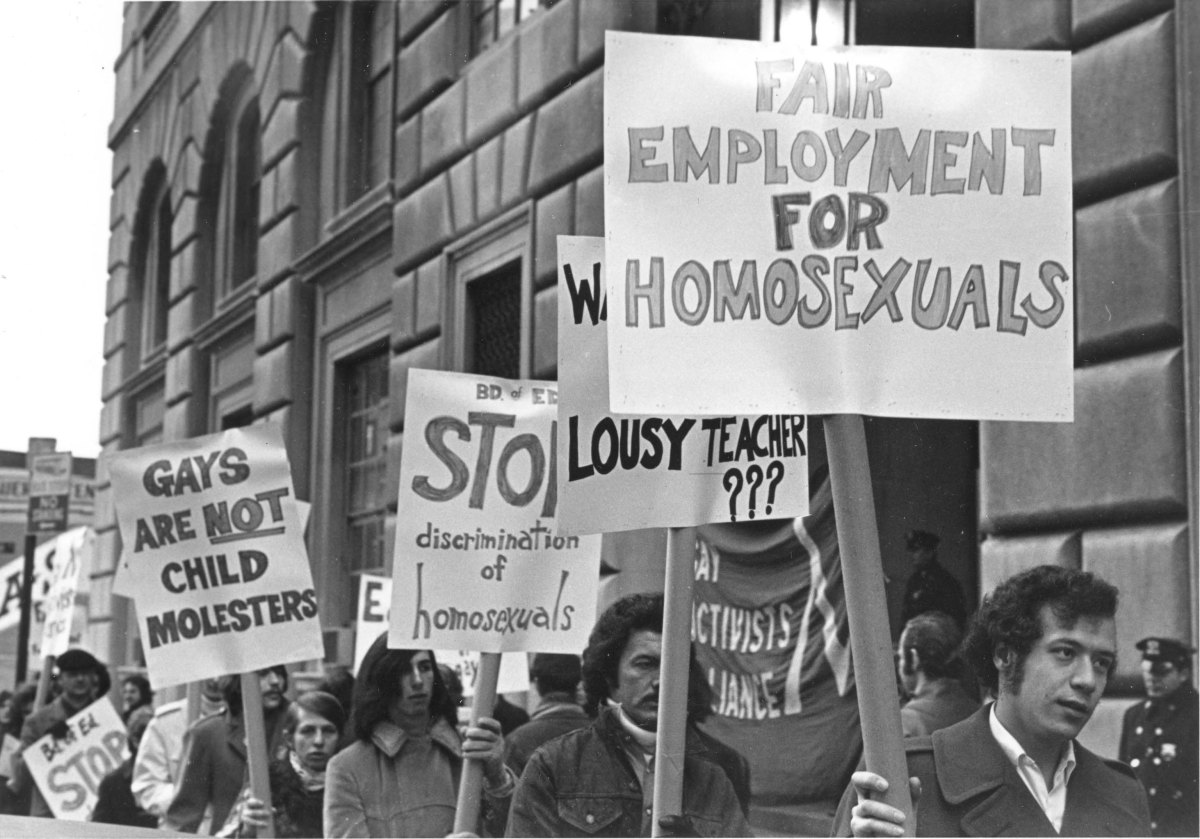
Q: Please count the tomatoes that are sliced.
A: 0